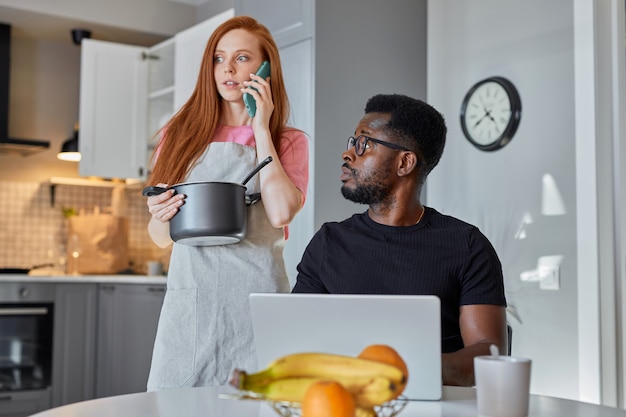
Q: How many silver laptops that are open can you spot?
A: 1